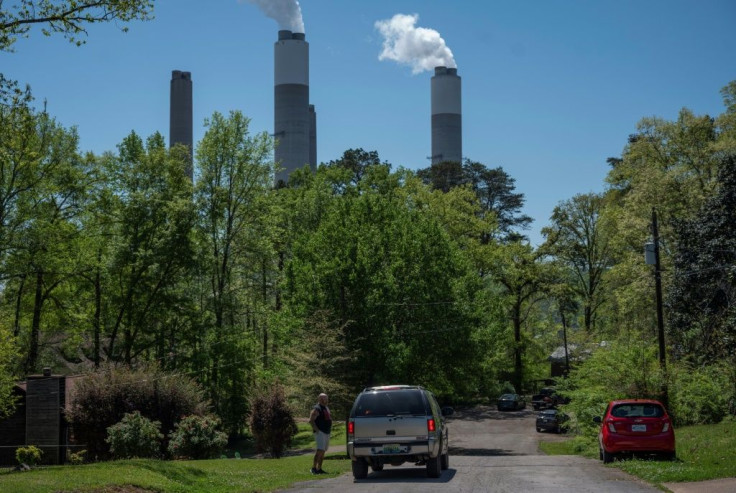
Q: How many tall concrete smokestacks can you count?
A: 4